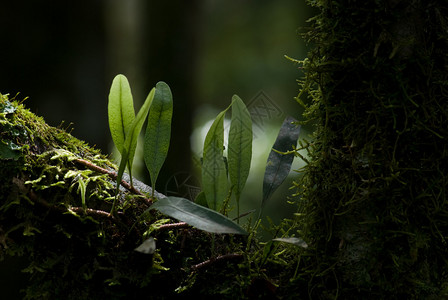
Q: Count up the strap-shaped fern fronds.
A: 7